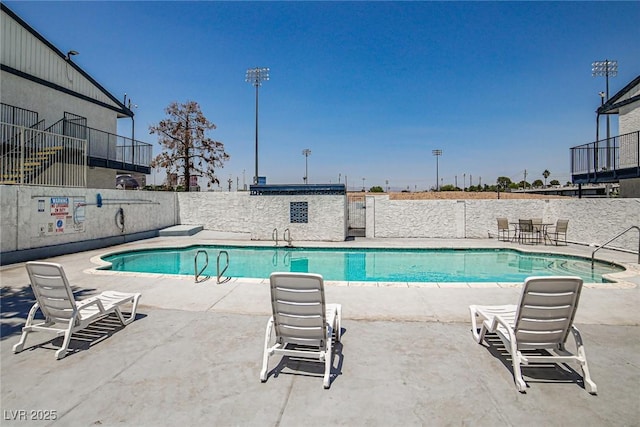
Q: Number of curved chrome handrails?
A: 5